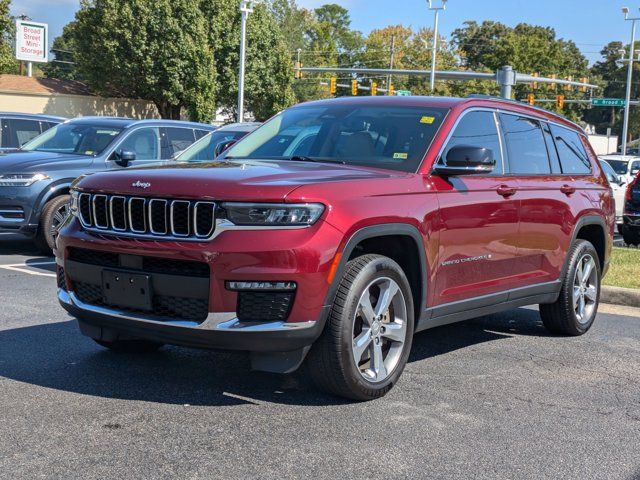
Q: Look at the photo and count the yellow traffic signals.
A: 11